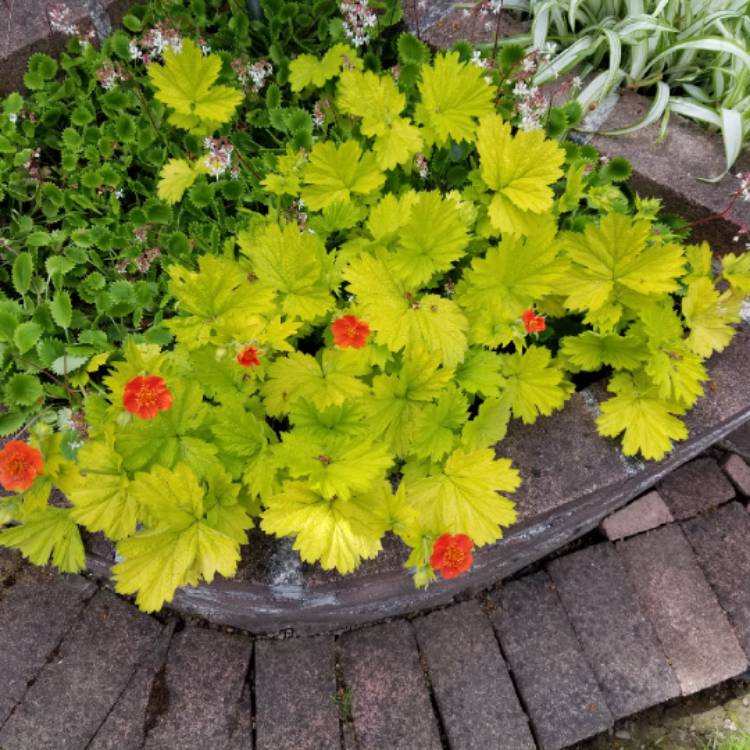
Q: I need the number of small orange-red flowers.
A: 6